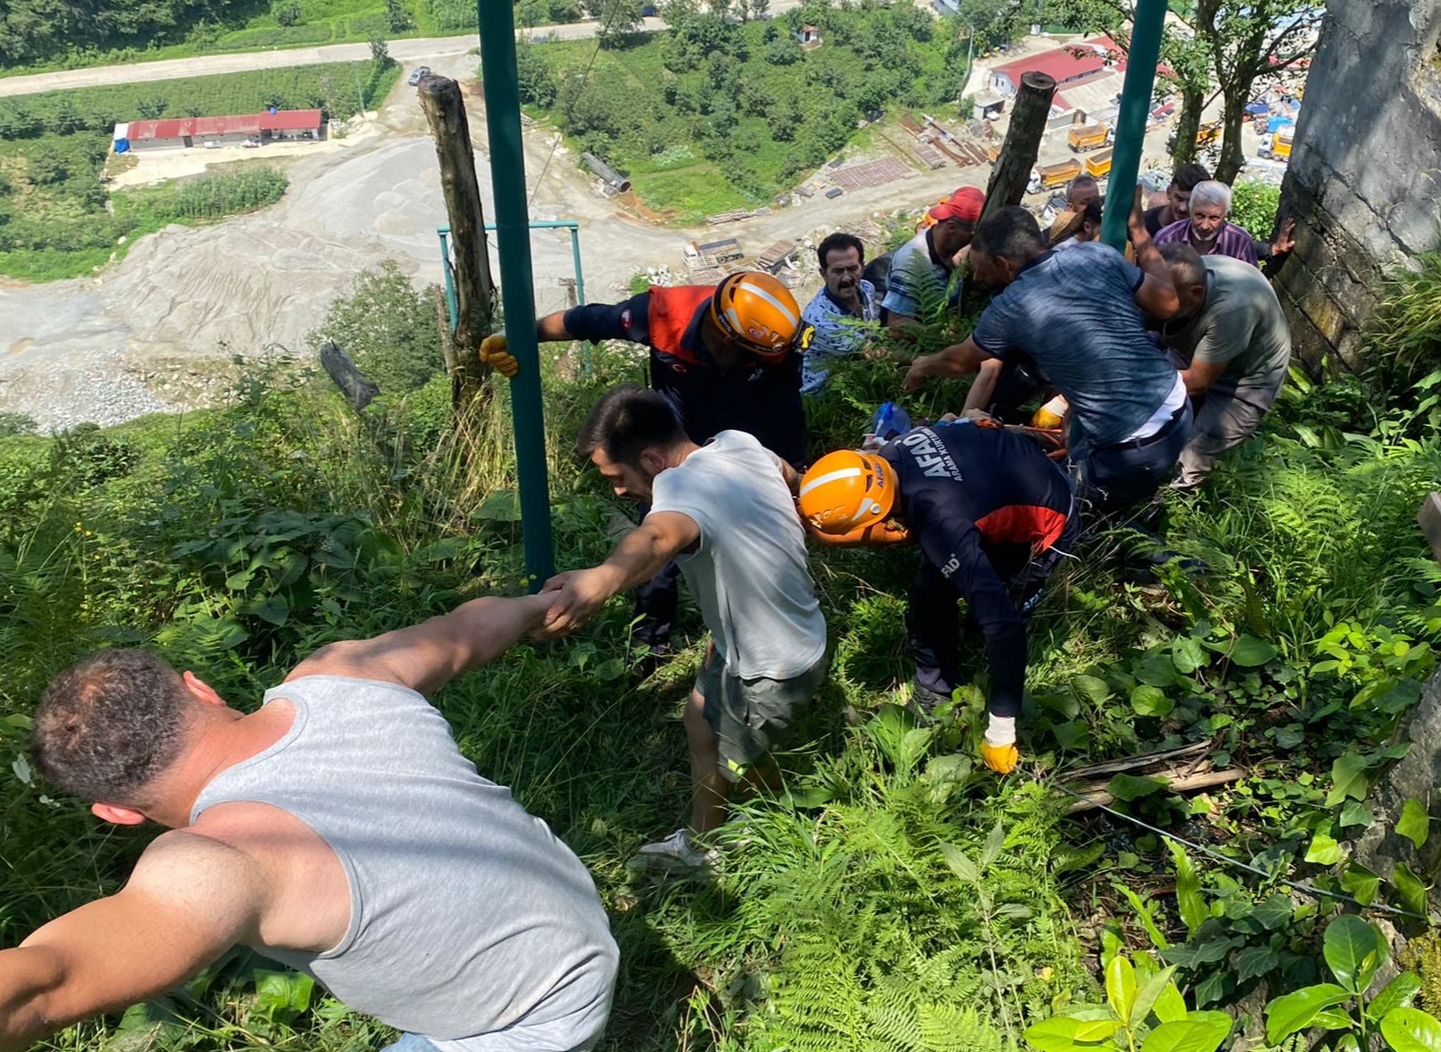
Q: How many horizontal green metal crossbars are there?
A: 1